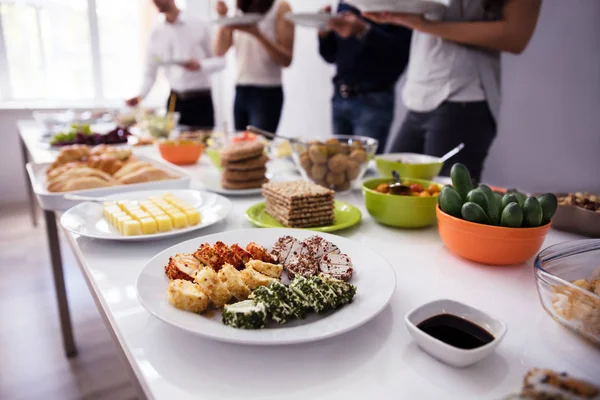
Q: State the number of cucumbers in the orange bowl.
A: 12